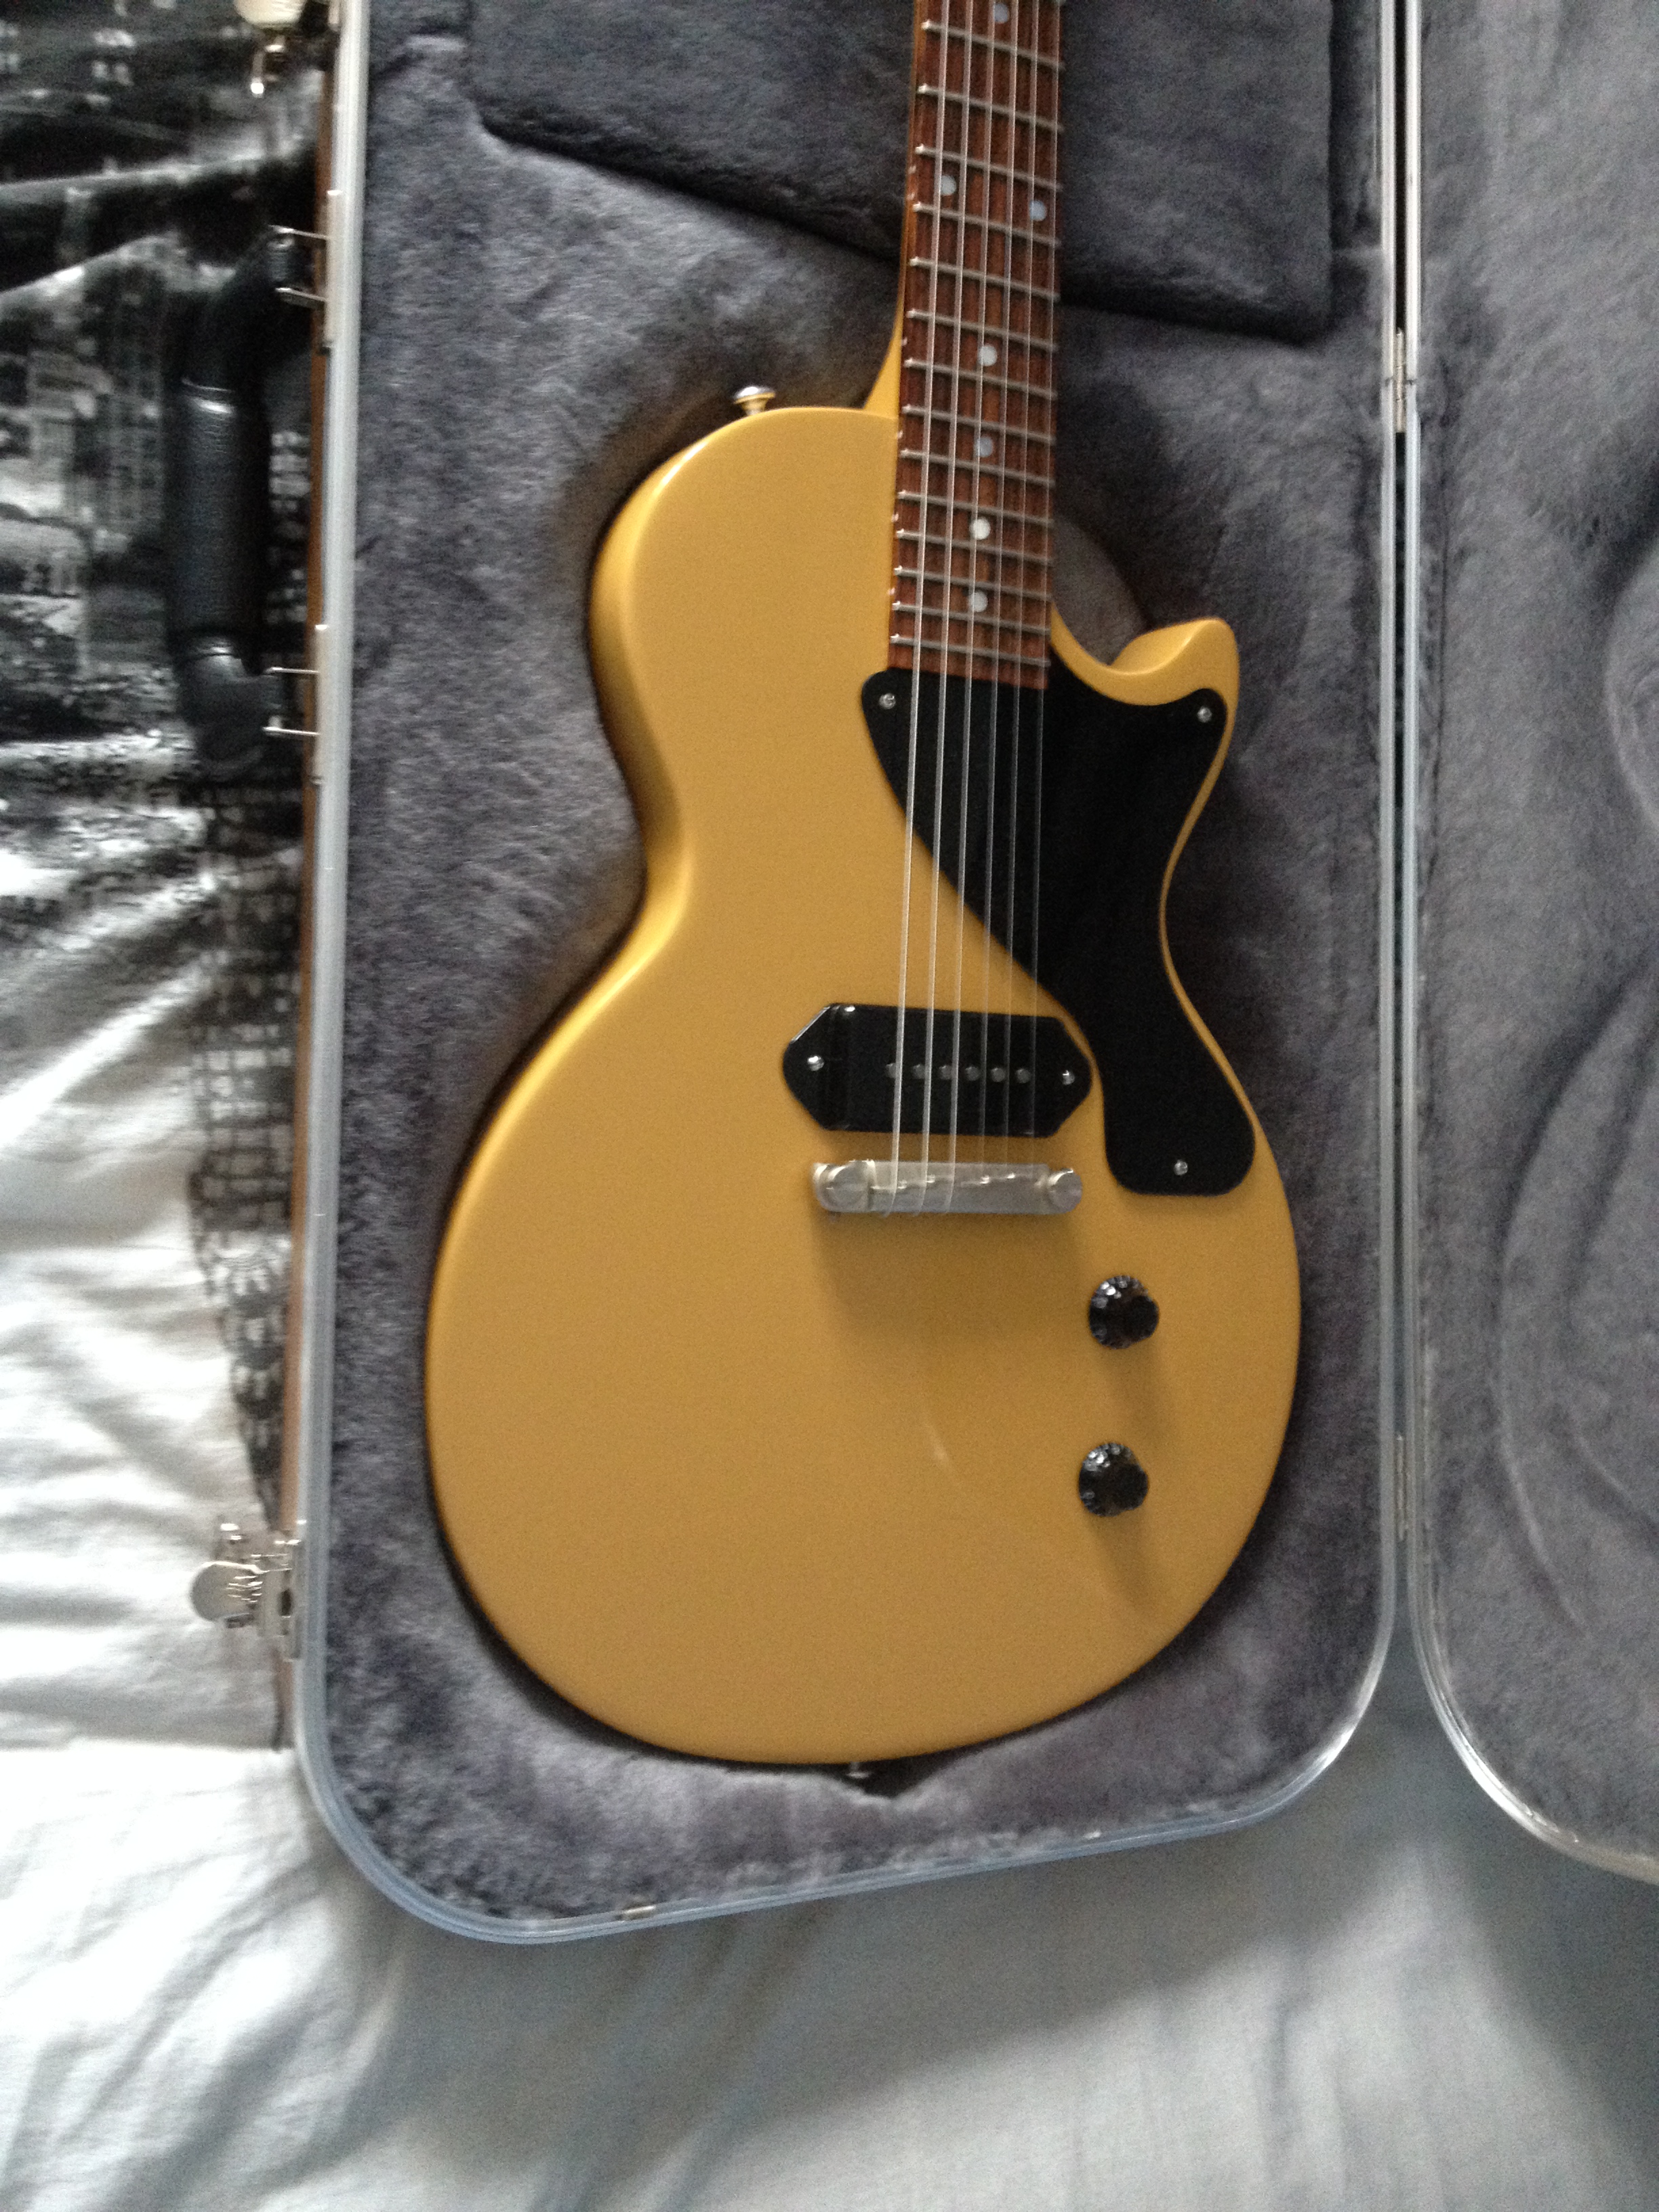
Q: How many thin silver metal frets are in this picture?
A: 14